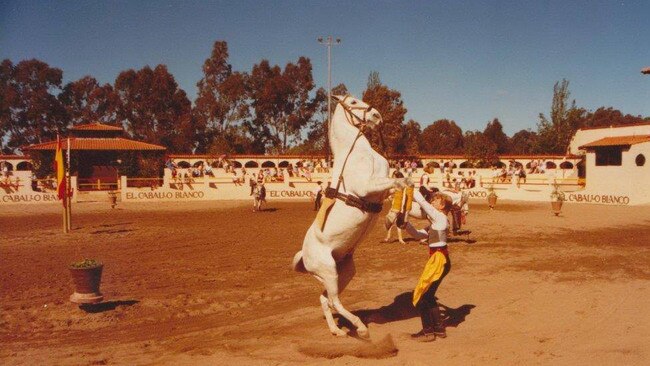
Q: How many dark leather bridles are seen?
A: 1